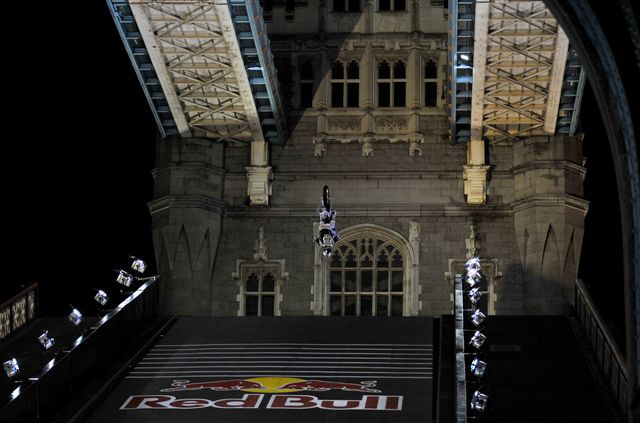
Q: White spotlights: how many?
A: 13